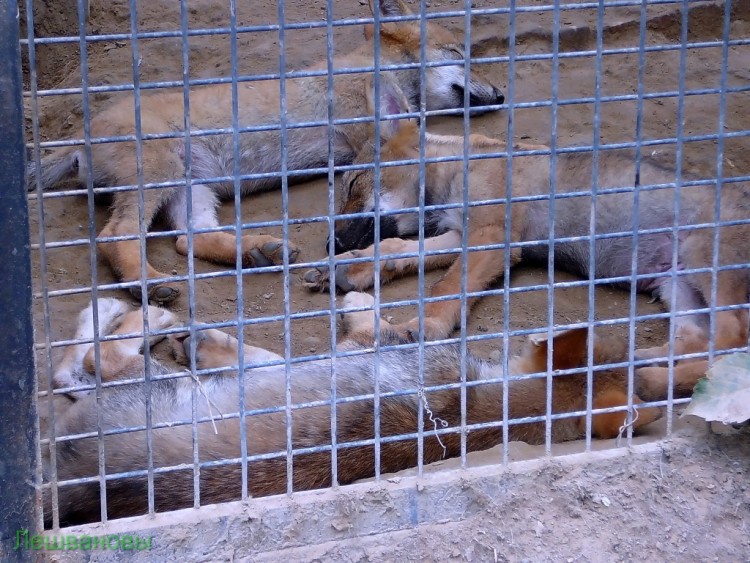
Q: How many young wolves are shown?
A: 3